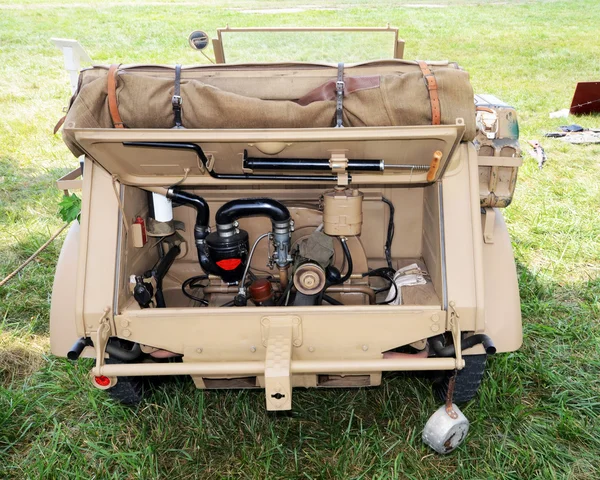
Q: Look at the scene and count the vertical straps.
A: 4